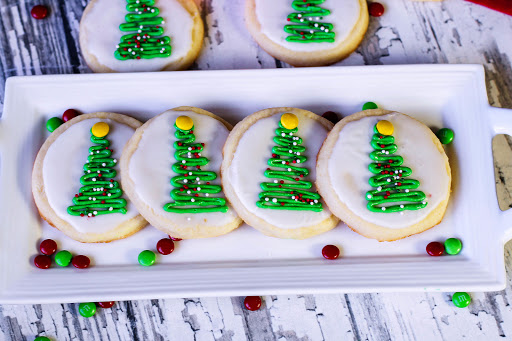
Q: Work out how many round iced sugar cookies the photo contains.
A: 6